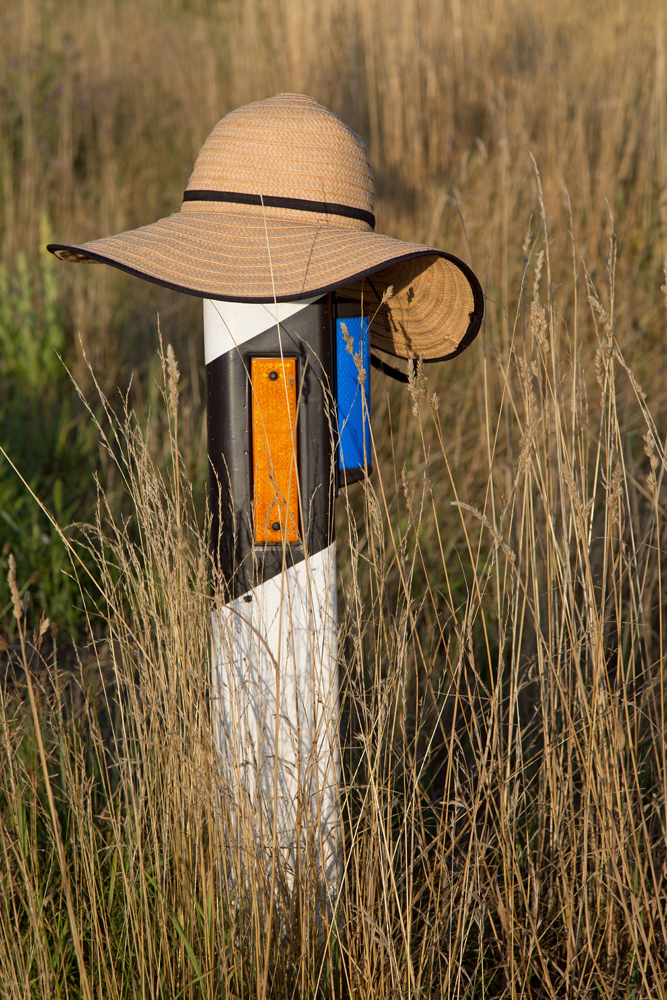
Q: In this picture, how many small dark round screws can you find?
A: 2